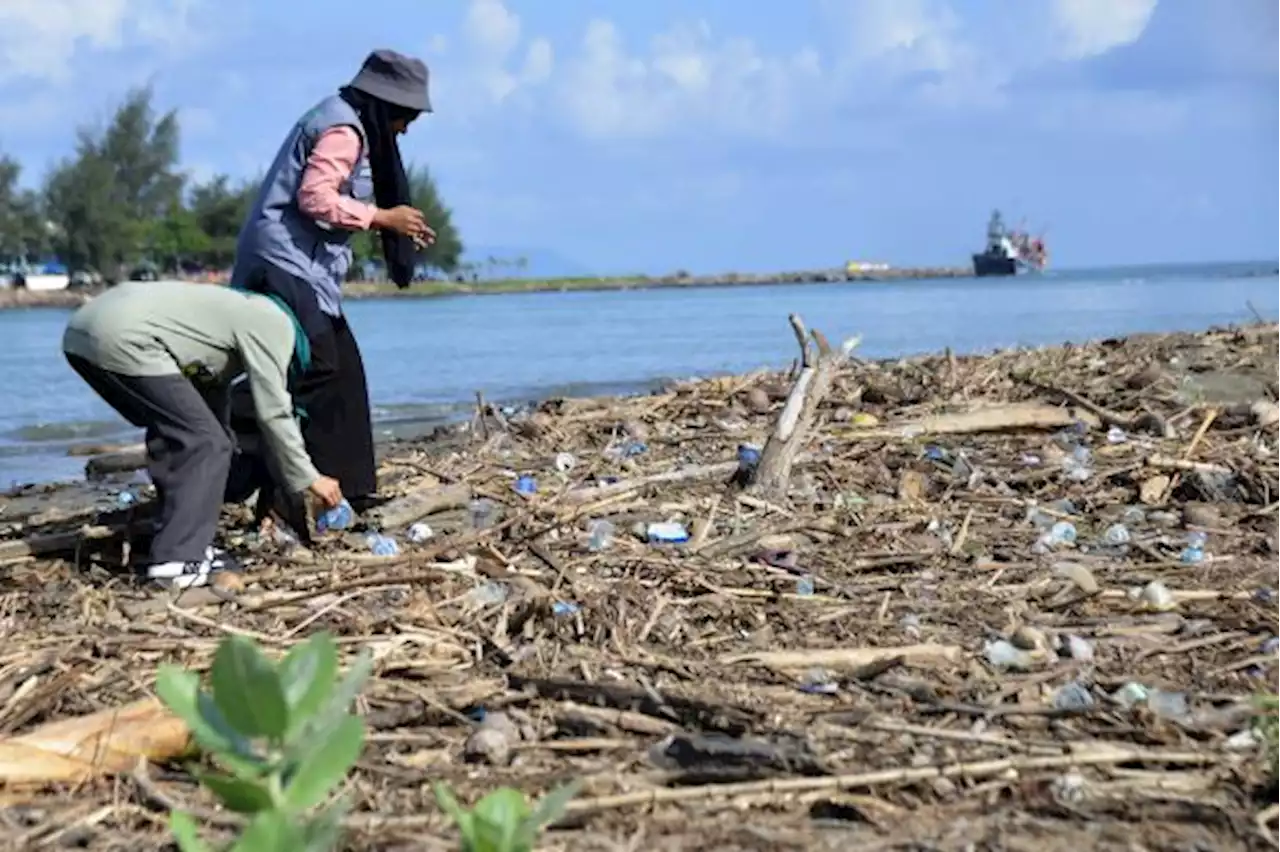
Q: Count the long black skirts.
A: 1